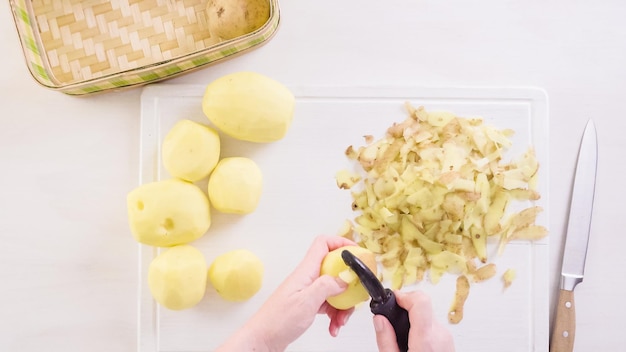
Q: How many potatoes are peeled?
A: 6